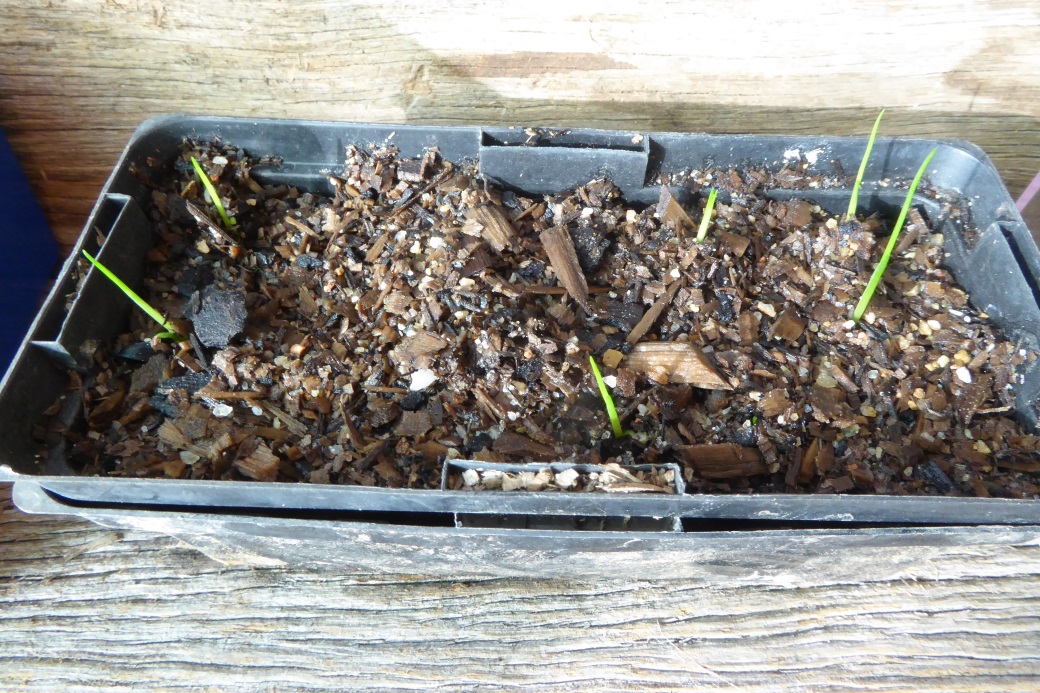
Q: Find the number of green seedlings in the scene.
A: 6